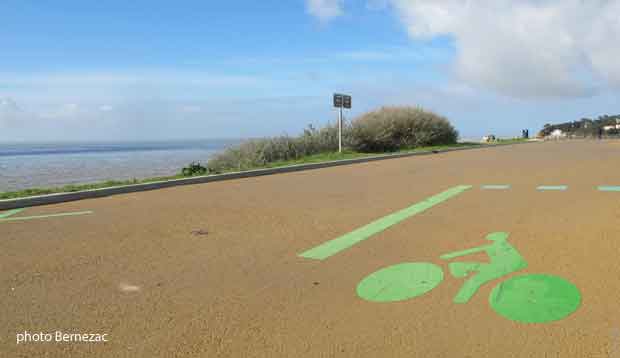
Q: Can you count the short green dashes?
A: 3